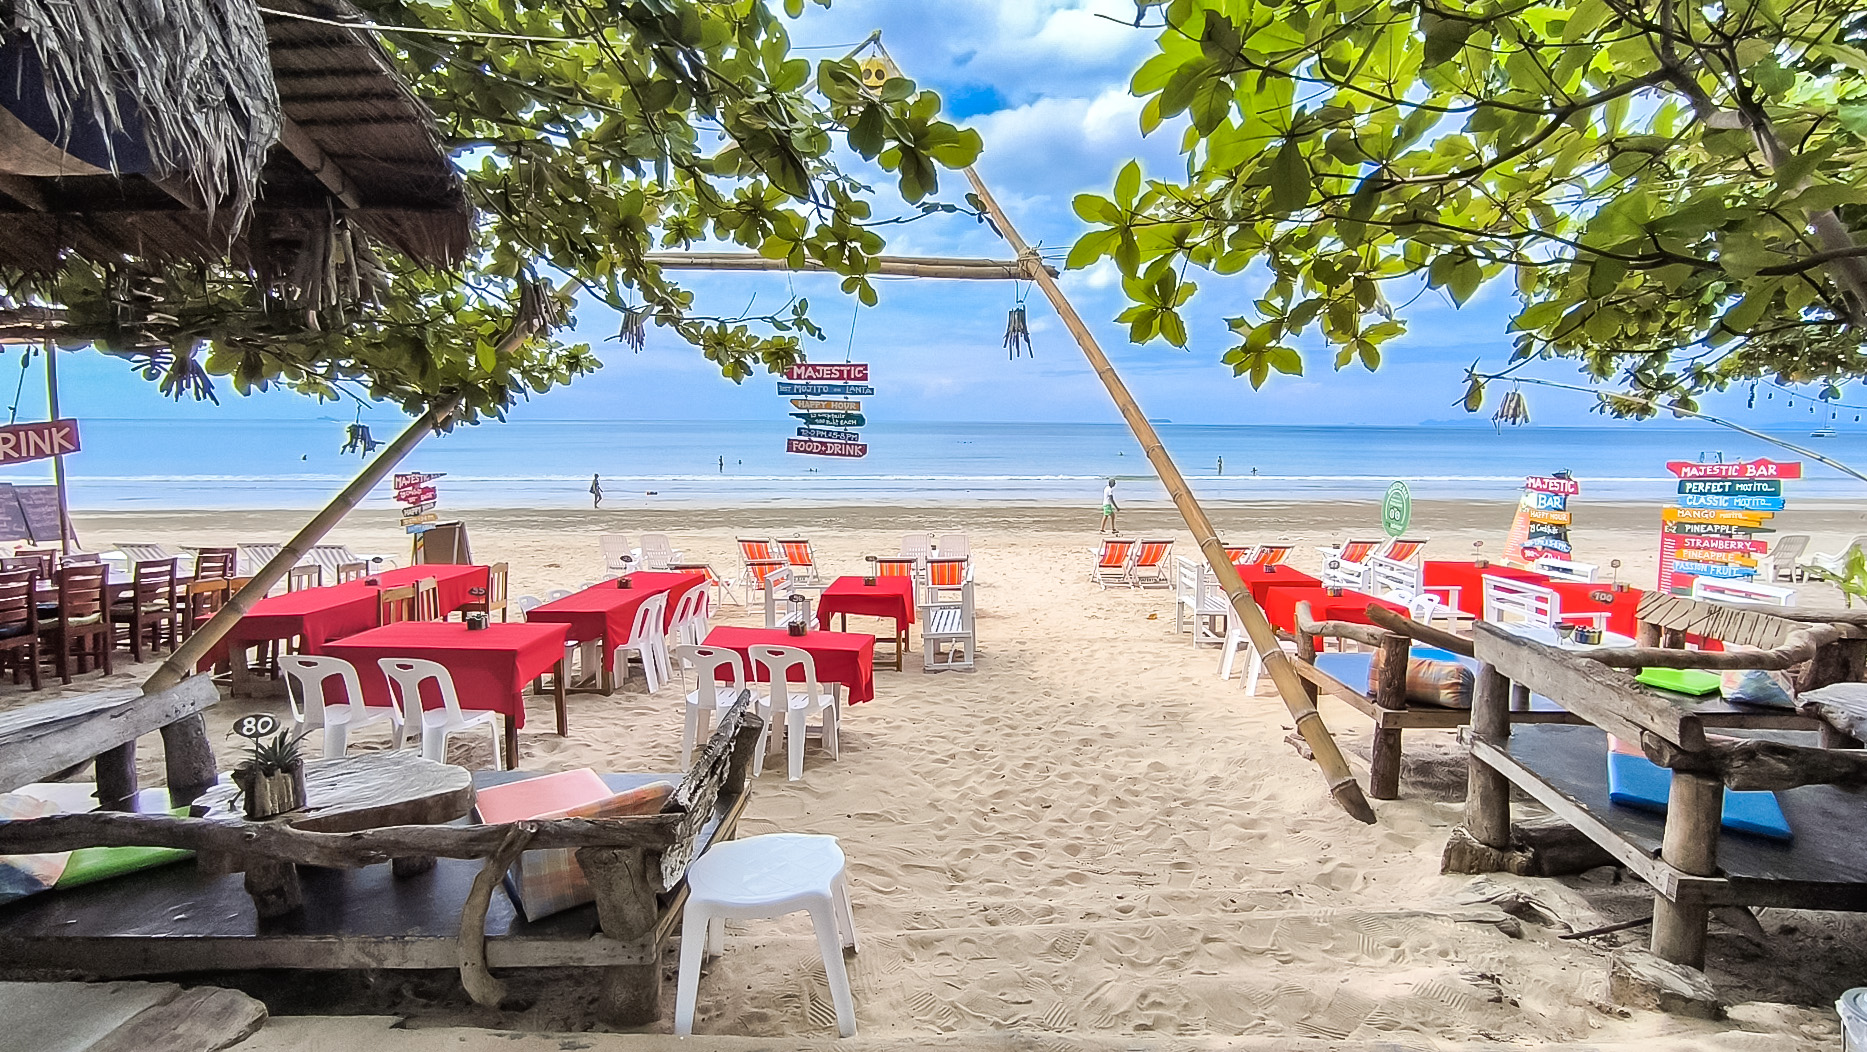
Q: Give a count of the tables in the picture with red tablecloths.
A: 9